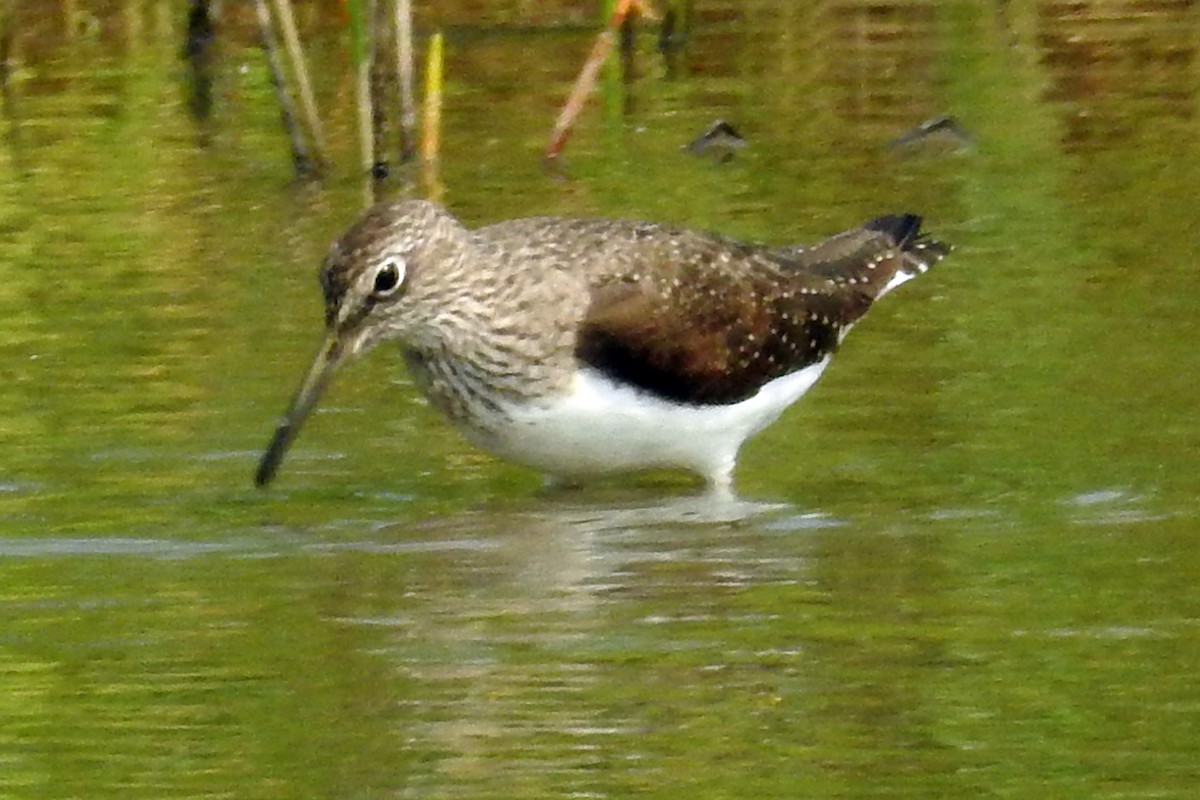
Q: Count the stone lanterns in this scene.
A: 0